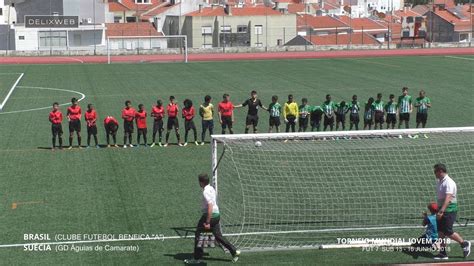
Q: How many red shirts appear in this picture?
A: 10